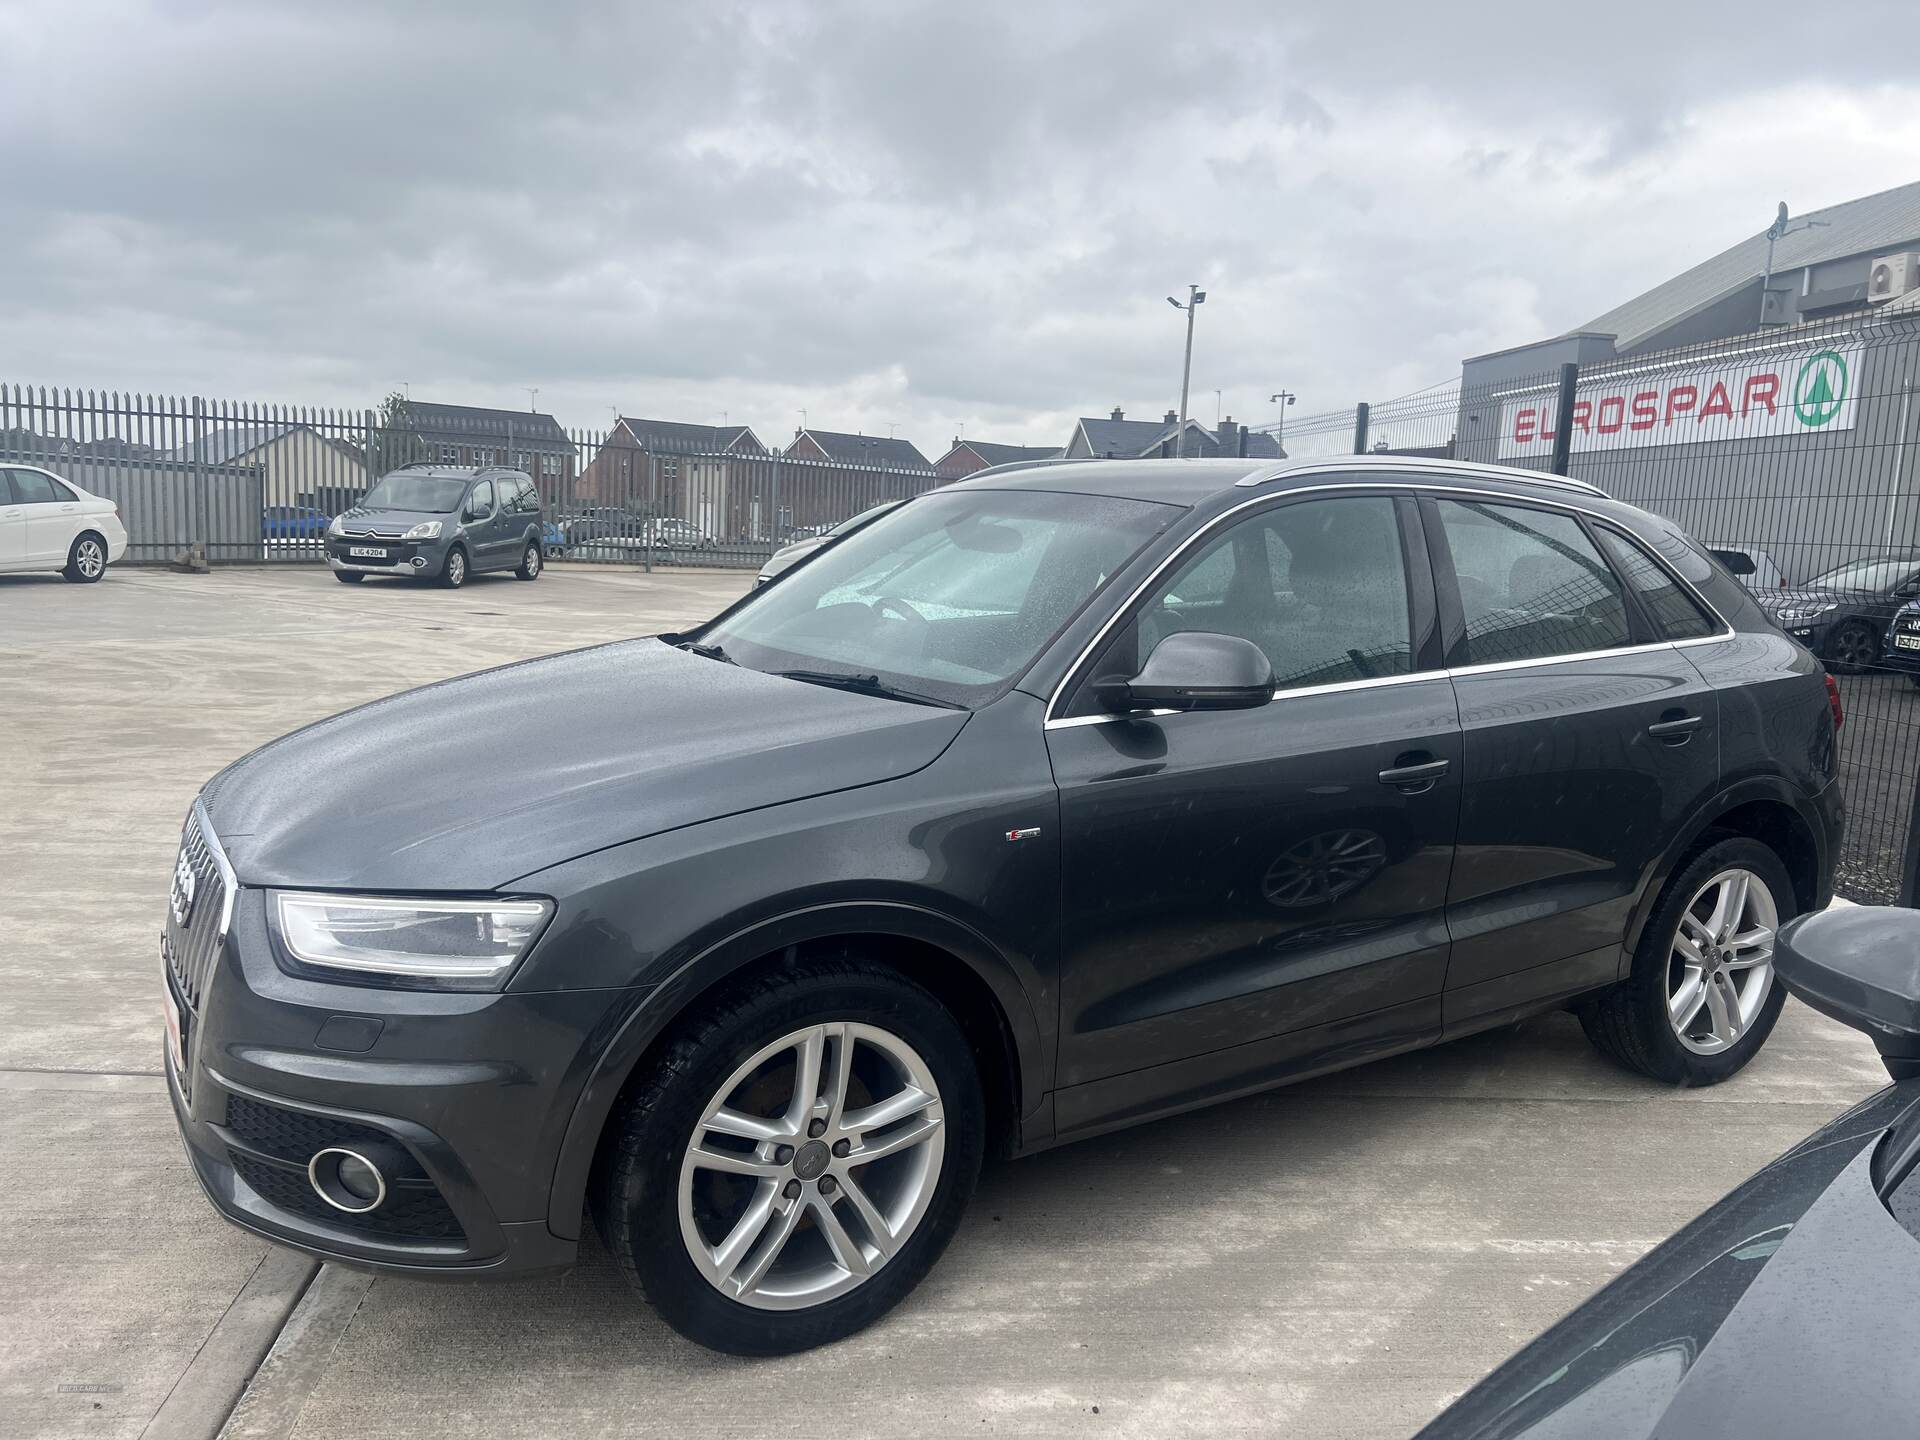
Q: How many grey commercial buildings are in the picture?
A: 1